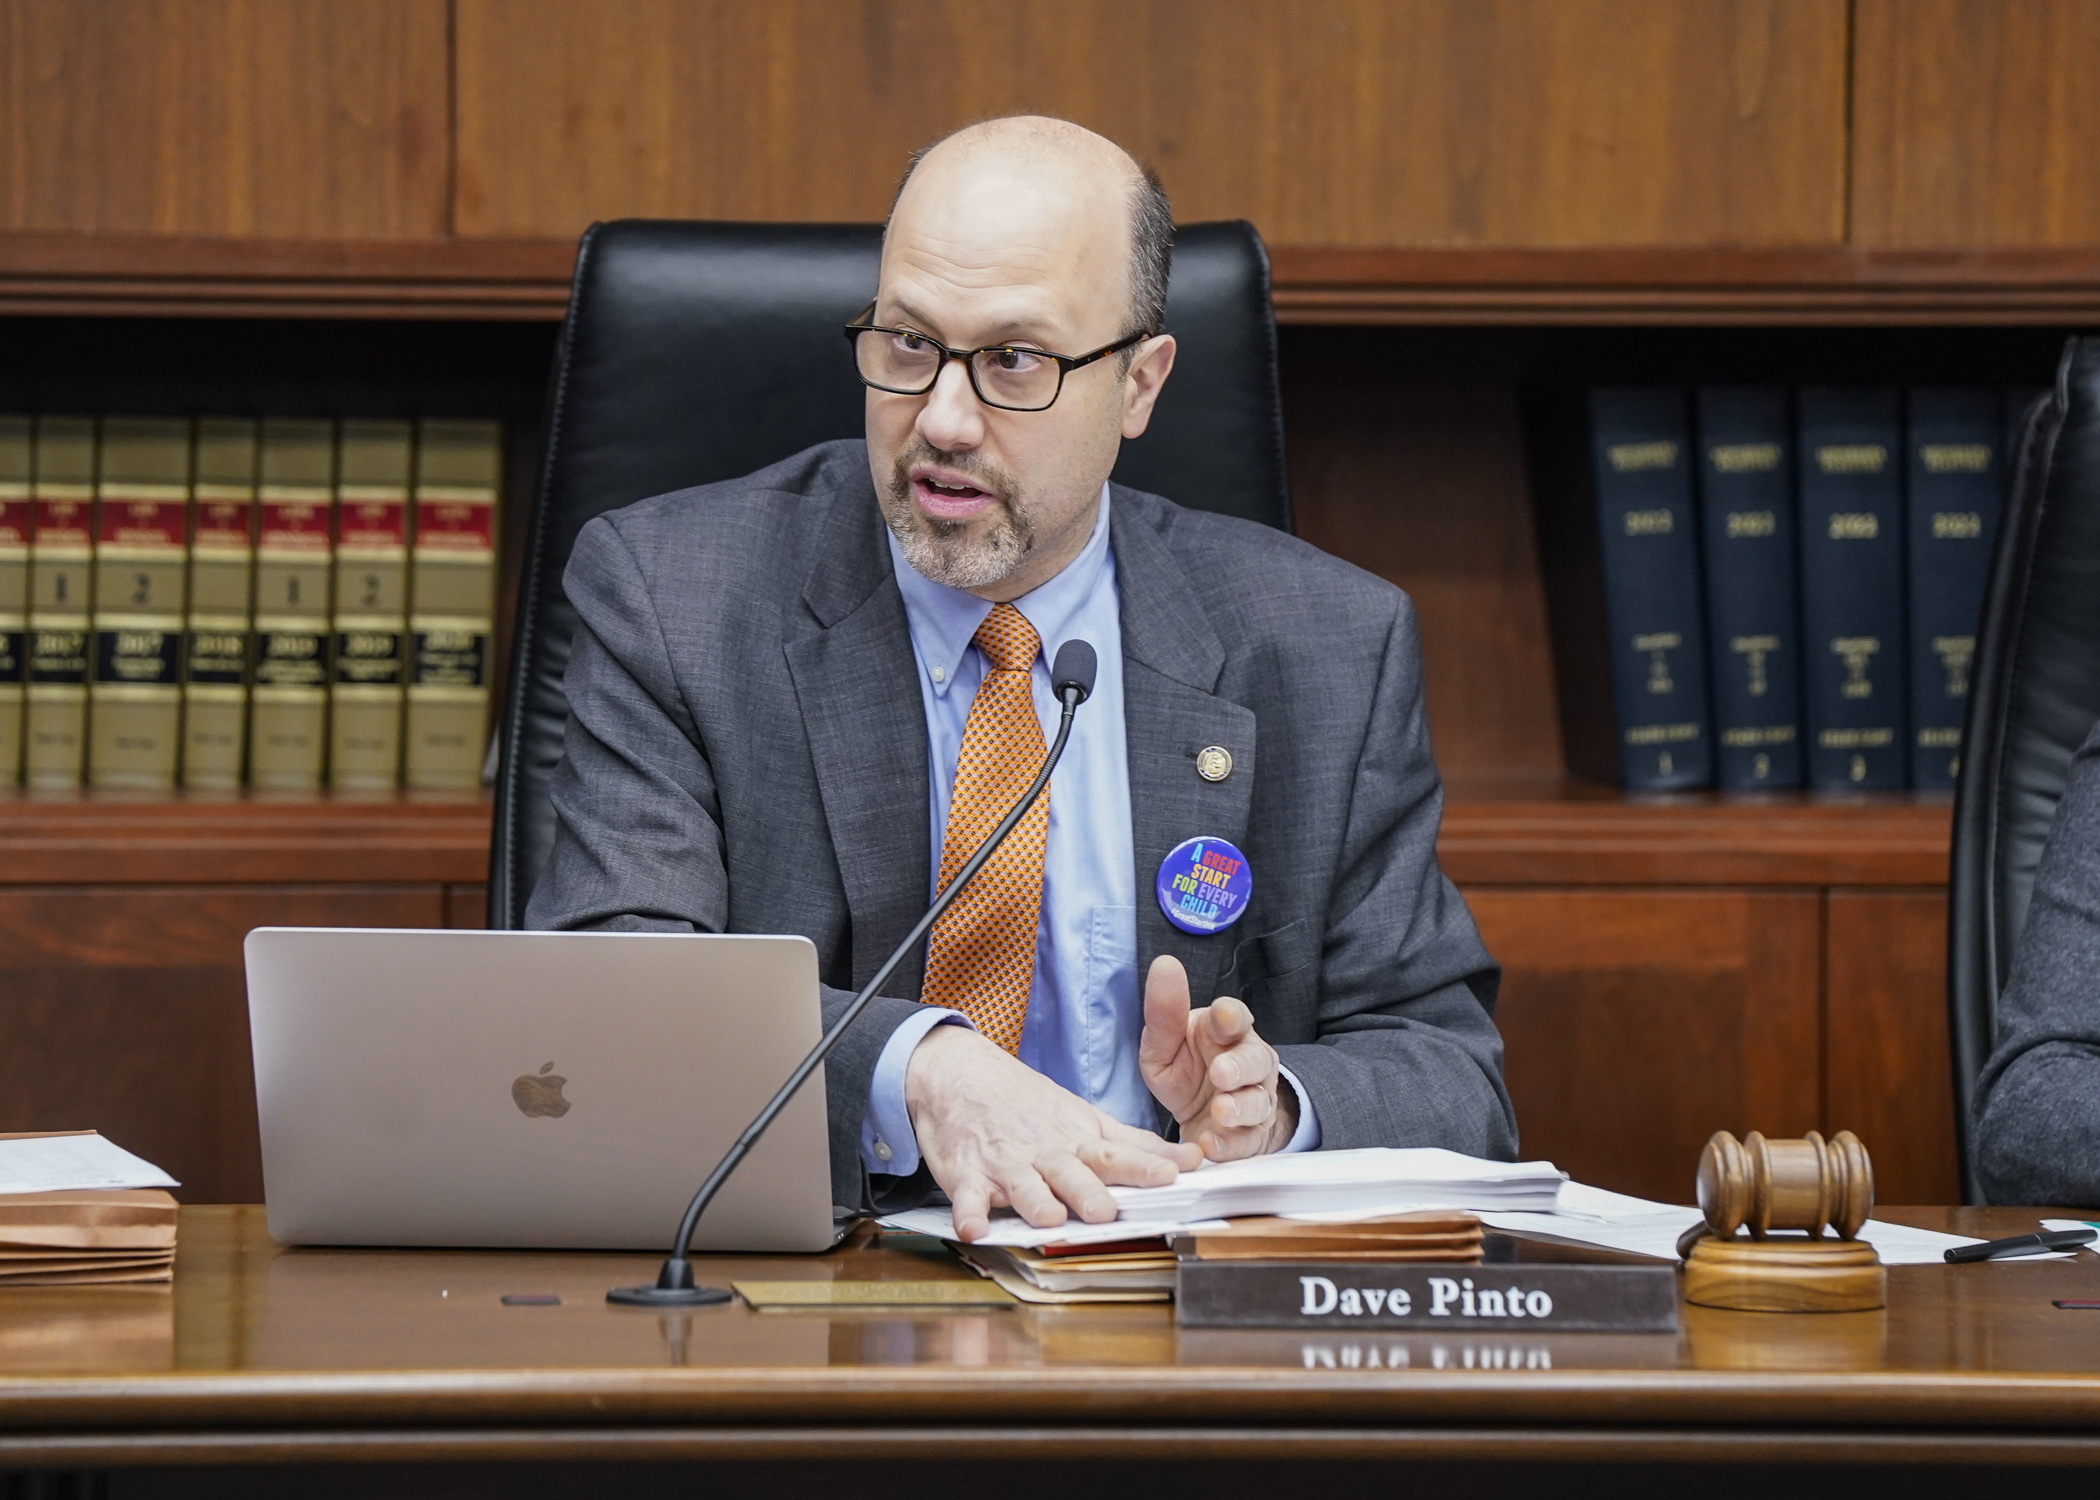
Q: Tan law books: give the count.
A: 7